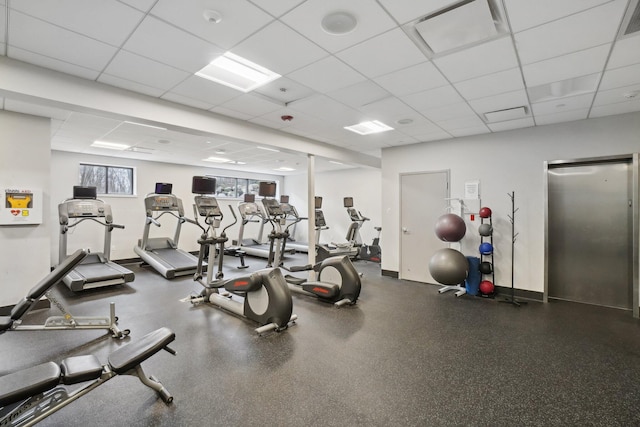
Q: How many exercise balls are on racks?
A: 7